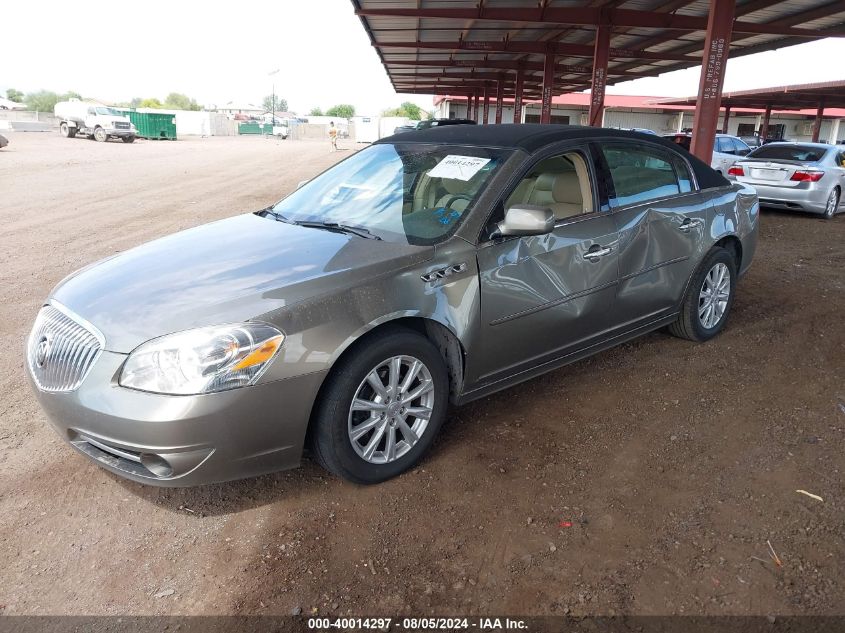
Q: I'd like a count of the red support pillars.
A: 11